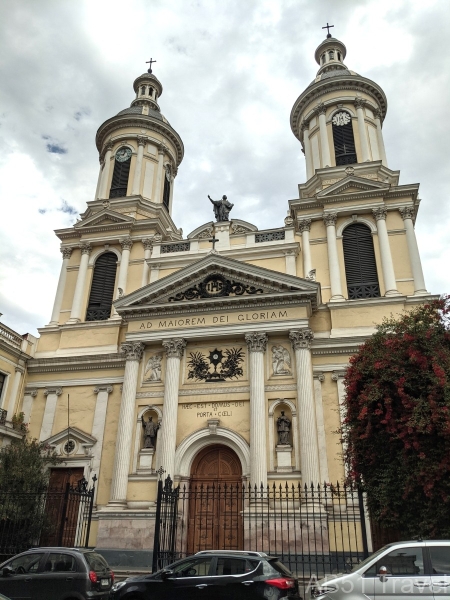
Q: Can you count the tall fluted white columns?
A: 4